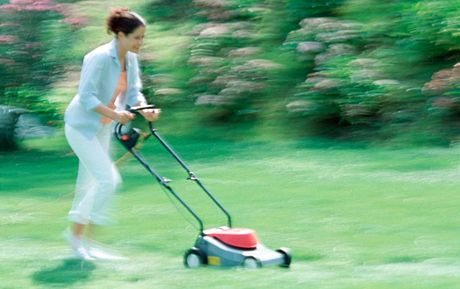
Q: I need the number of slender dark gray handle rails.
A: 2